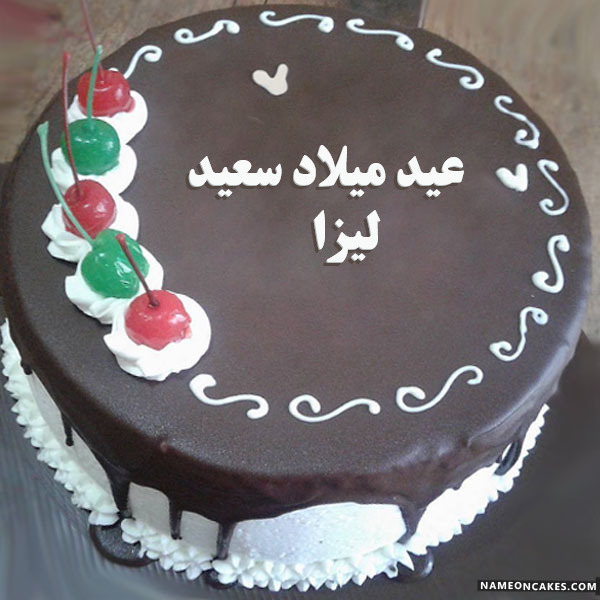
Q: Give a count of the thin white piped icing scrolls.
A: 12